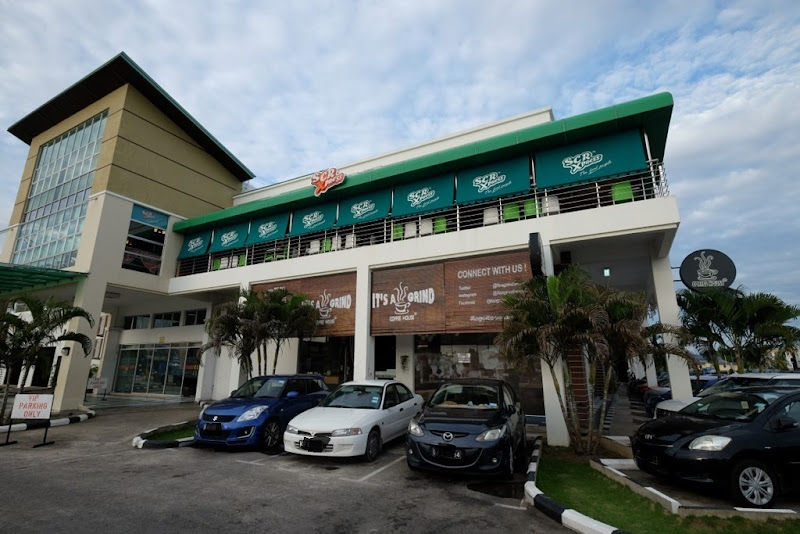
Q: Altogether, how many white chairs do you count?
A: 9